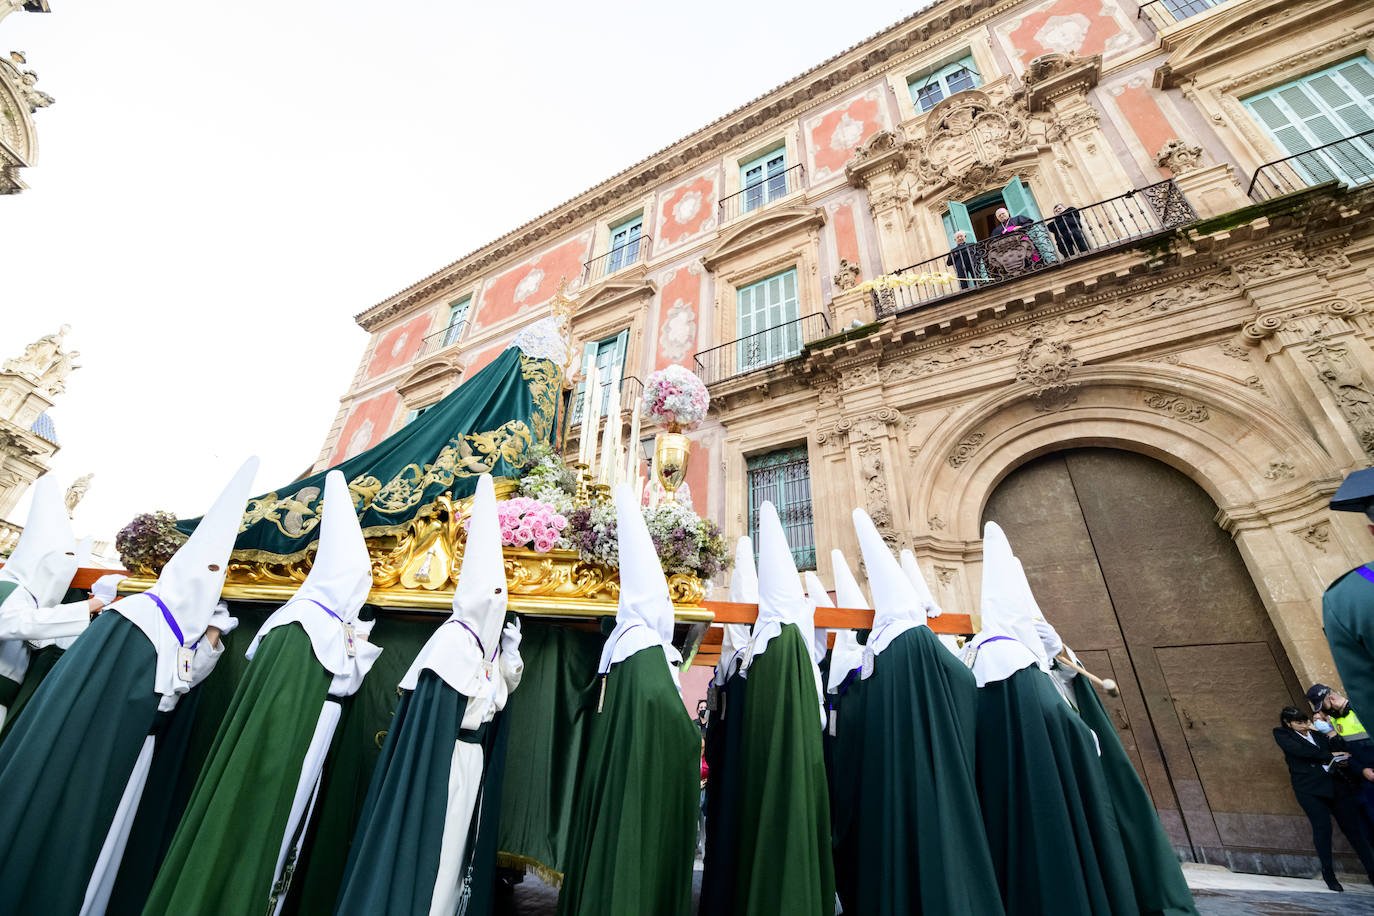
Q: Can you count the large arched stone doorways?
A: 1